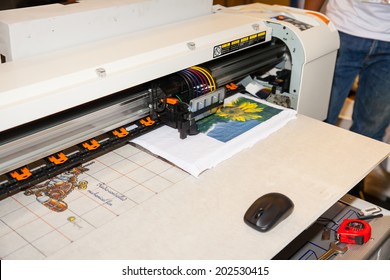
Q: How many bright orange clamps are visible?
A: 6